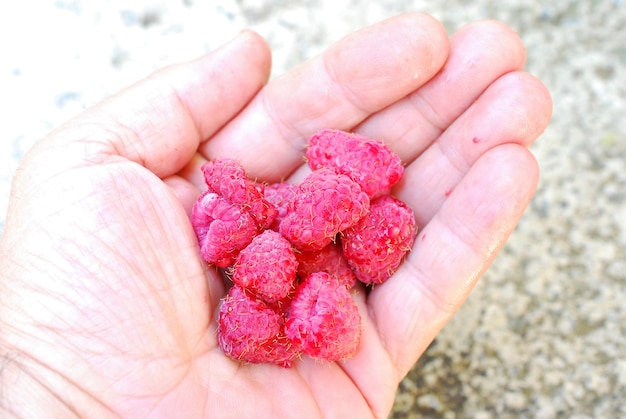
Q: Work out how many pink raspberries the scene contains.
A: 10